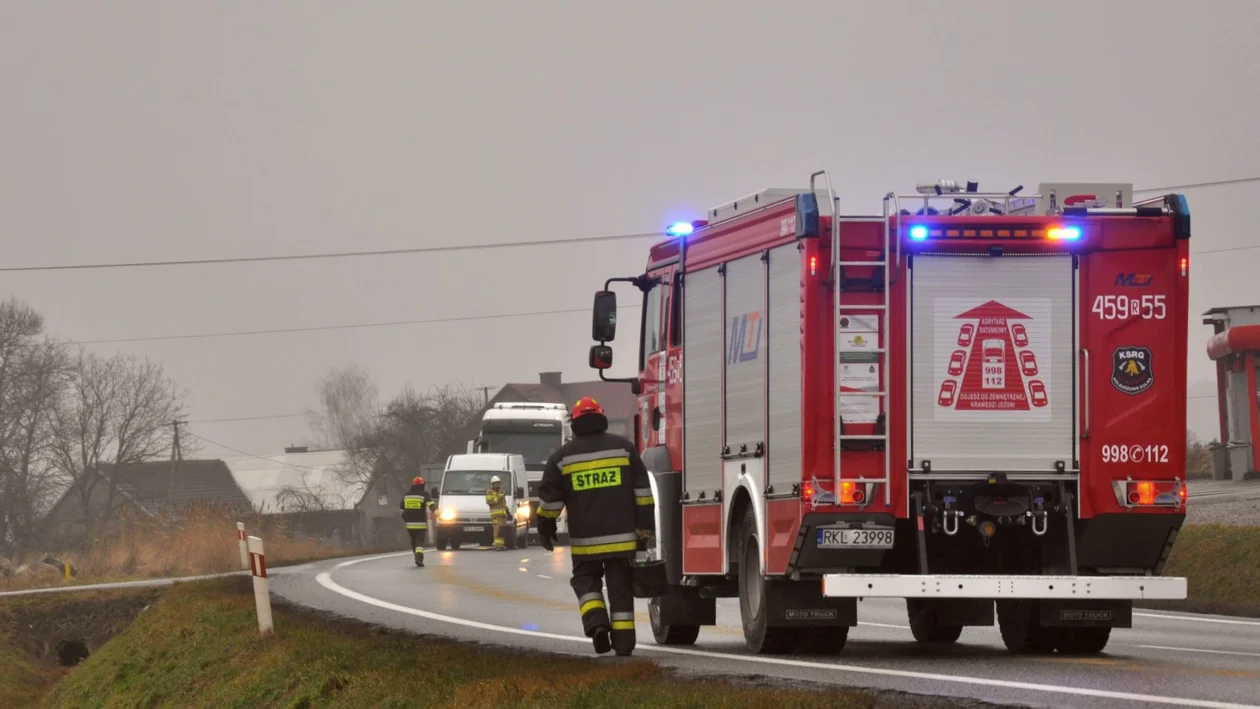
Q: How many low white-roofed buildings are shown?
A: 1